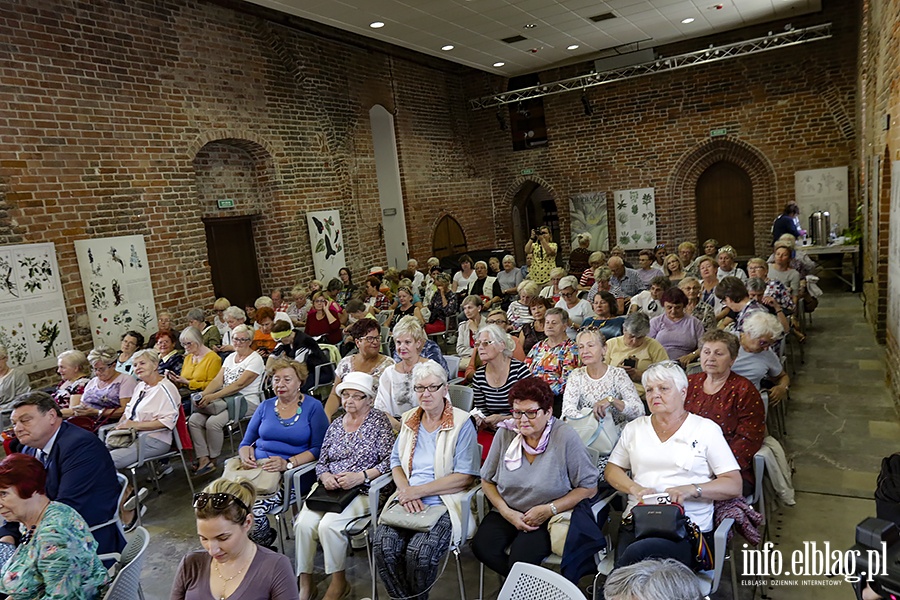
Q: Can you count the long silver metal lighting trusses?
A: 1